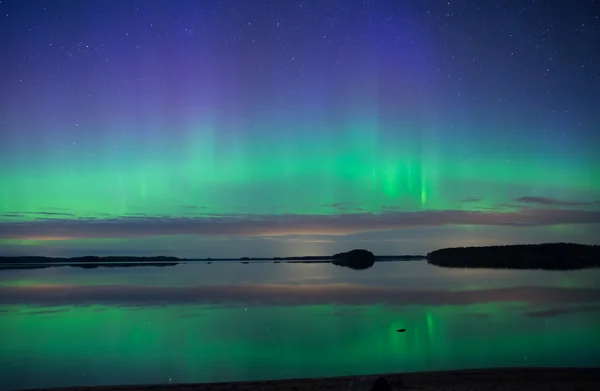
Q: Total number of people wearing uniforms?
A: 0